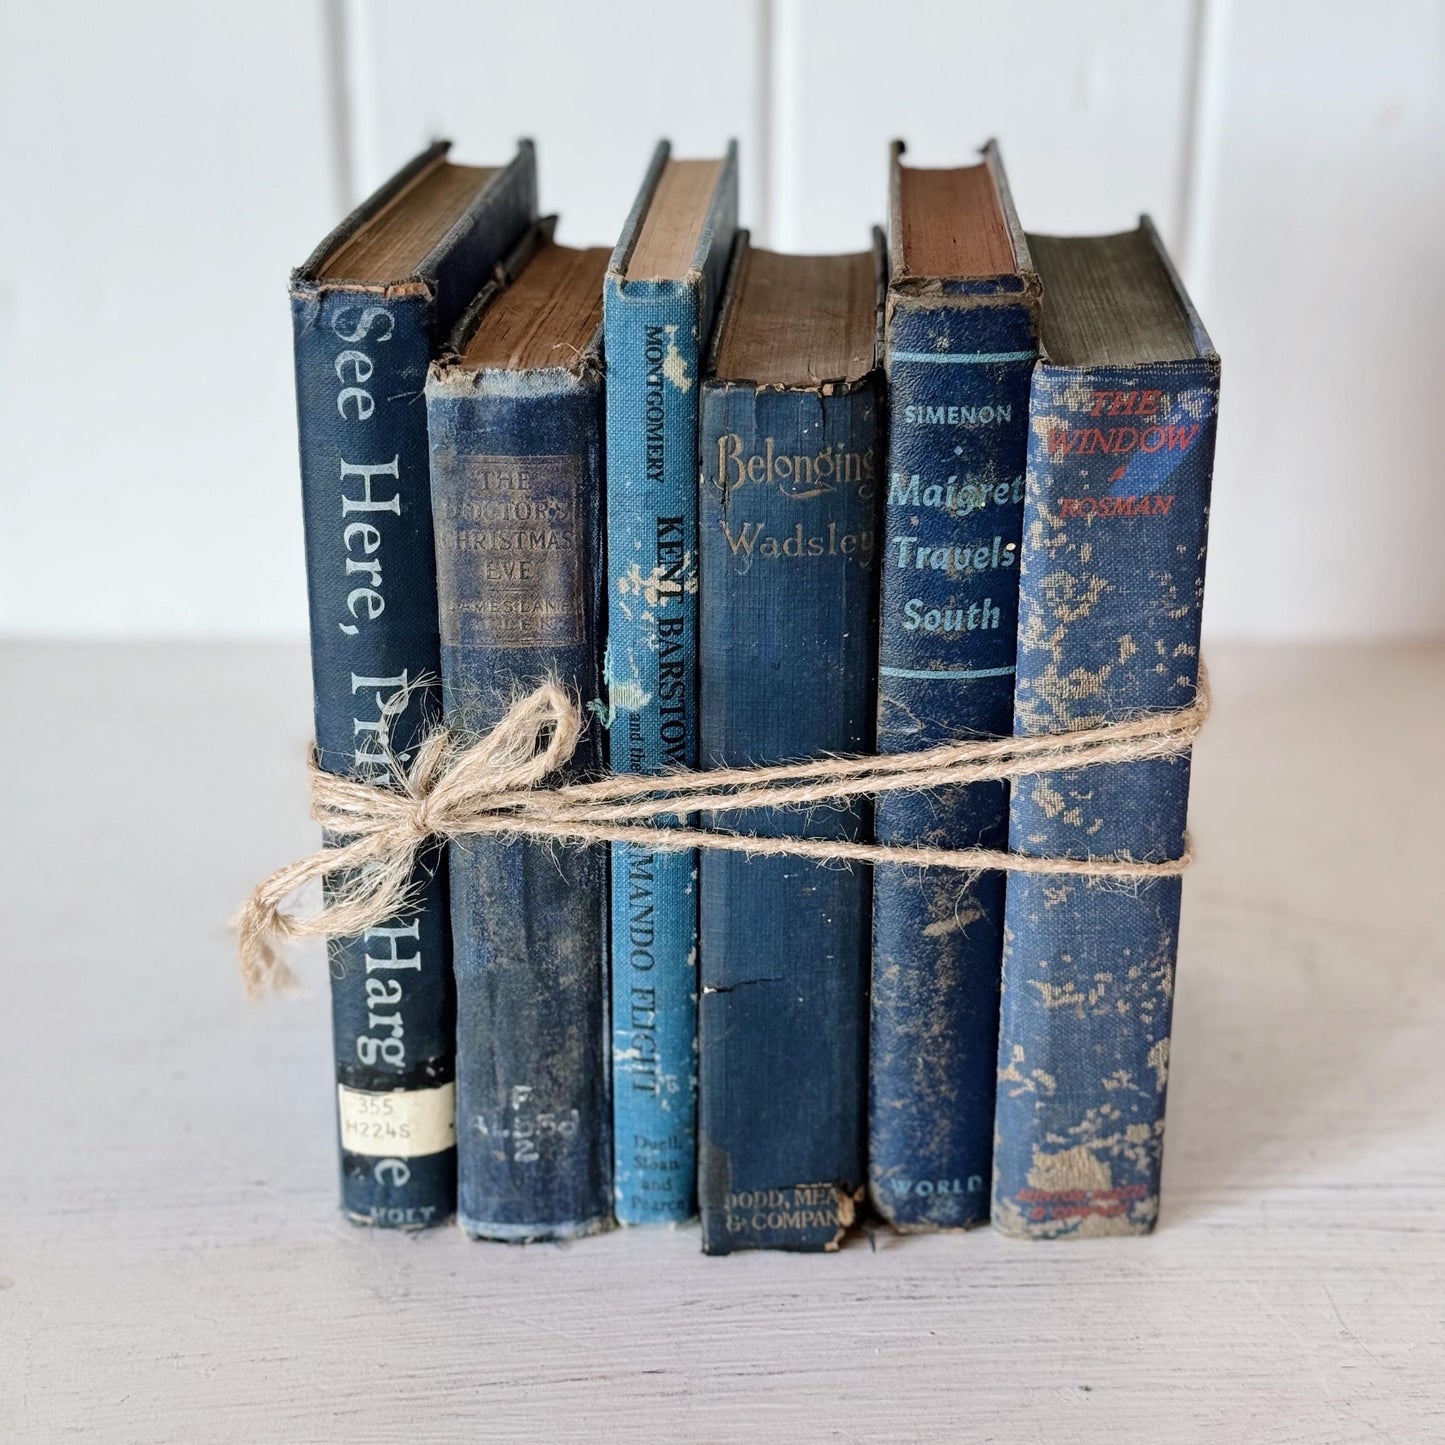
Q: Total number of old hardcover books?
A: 6